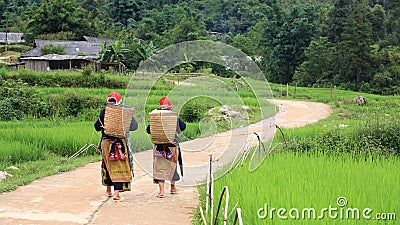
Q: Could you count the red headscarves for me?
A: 2